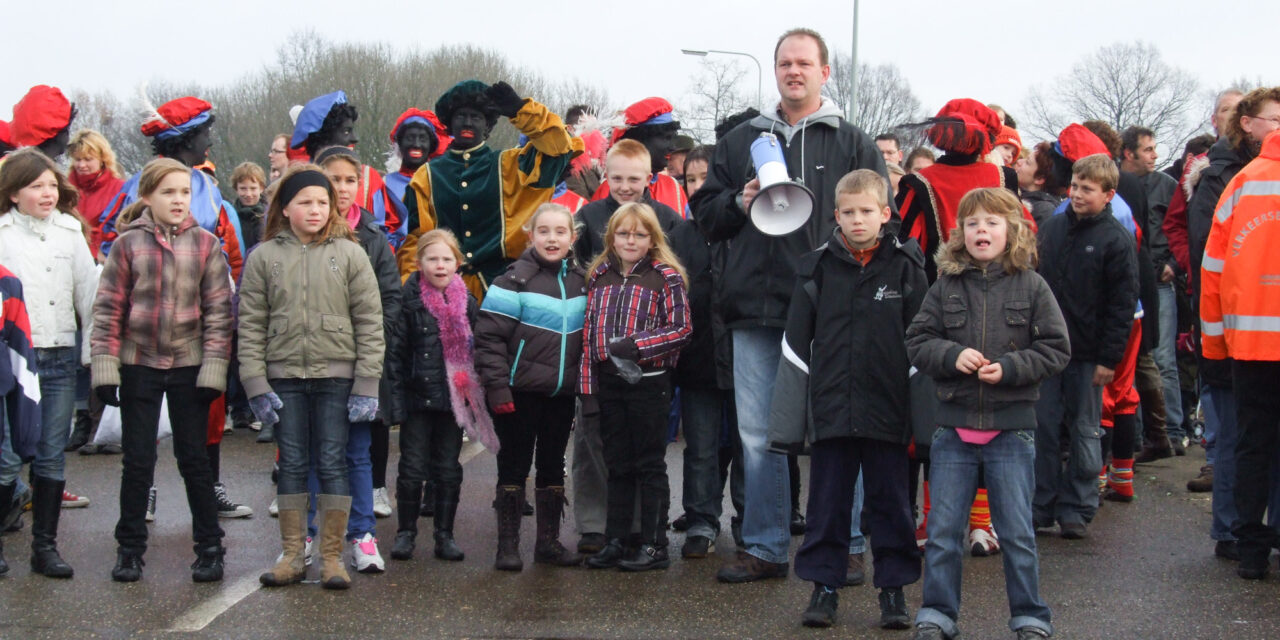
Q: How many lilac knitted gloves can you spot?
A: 2